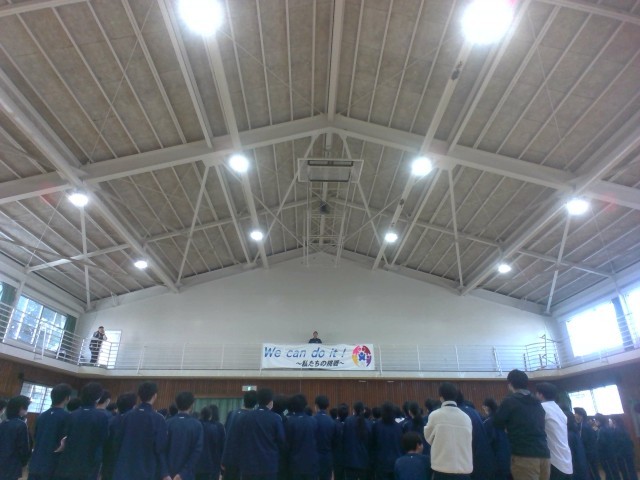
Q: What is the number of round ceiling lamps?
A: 10